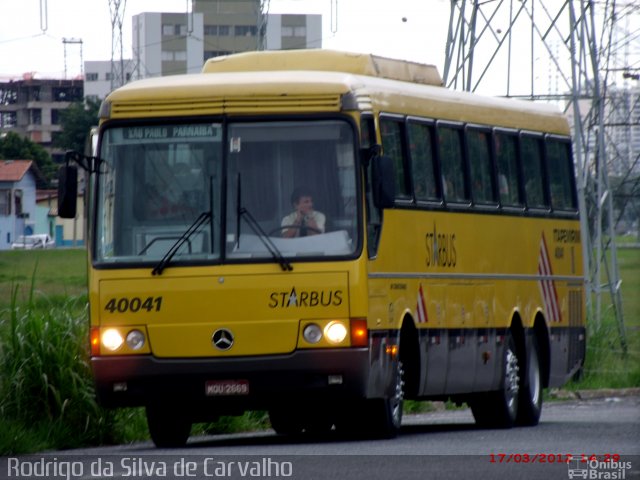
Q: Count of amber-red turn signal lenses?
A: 2